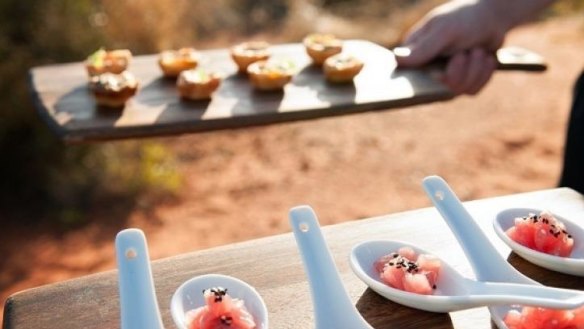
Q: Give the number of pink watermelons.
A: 4